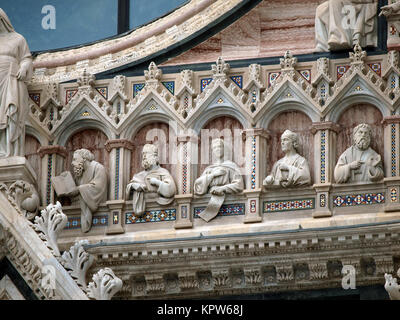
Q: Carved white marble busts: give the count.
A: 5